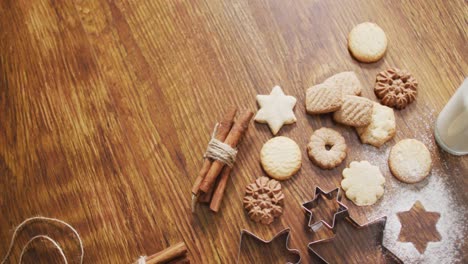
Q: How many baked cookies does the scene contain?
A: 12